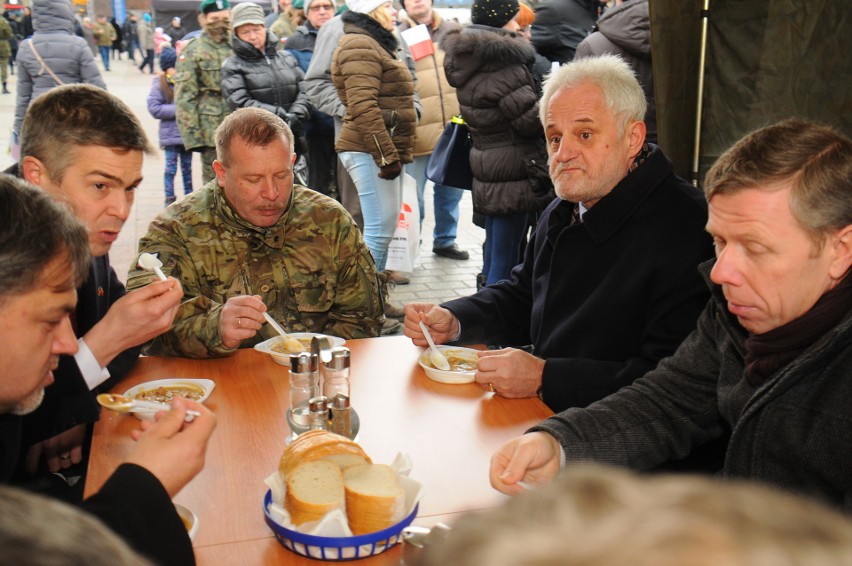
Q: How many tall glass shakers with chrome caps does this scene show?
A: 2